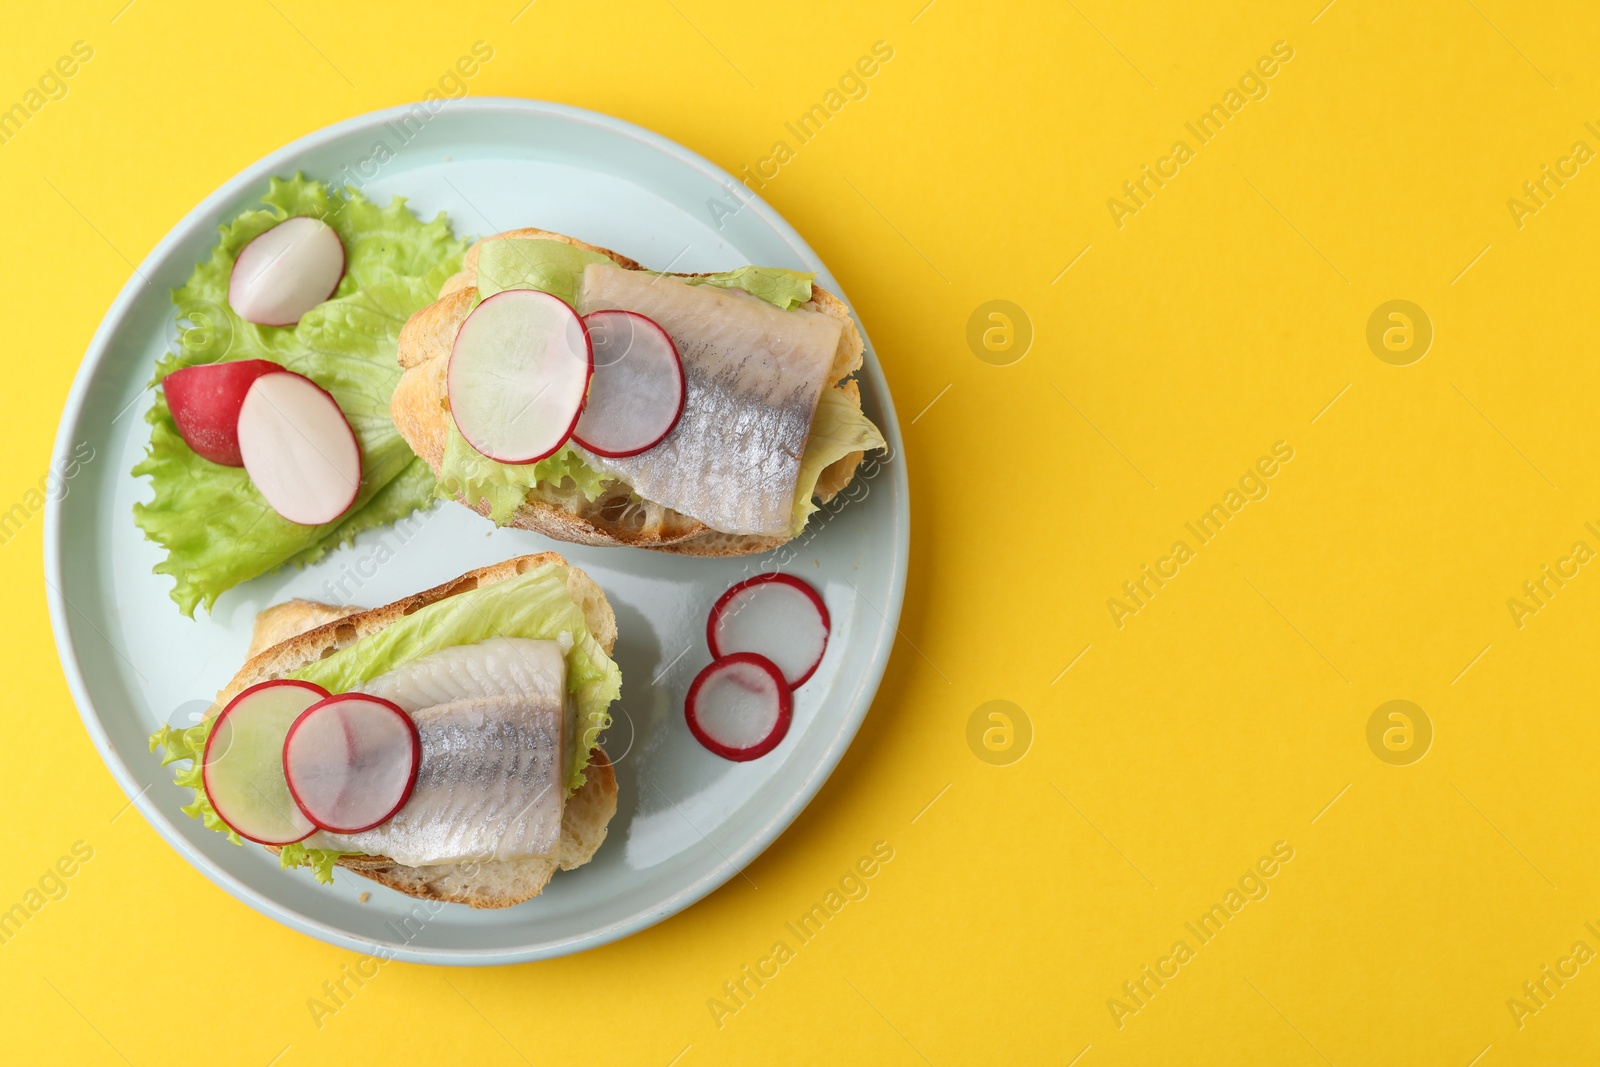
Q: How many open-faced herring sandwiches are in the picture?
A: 2